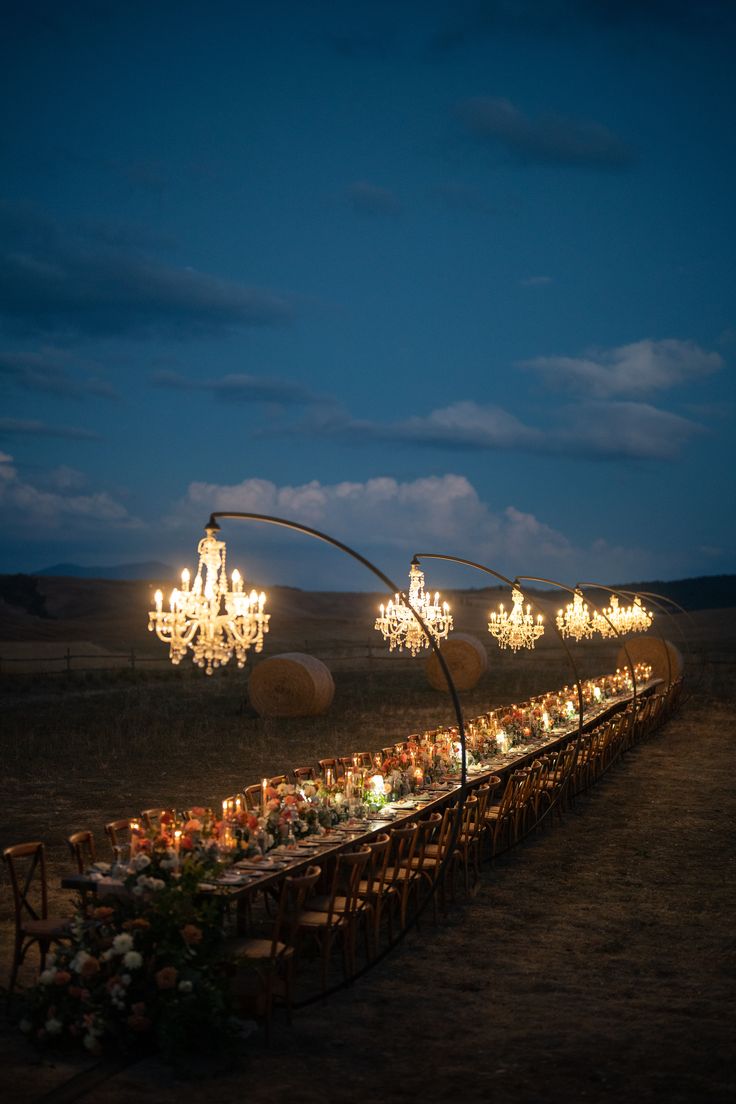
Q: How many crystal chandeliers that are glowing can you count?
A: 6